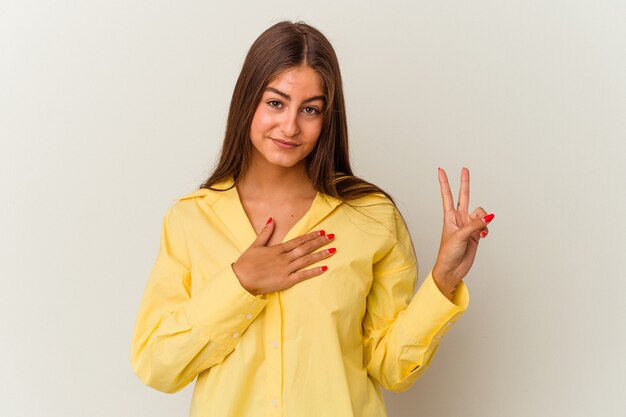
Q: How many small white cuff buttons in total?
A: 2